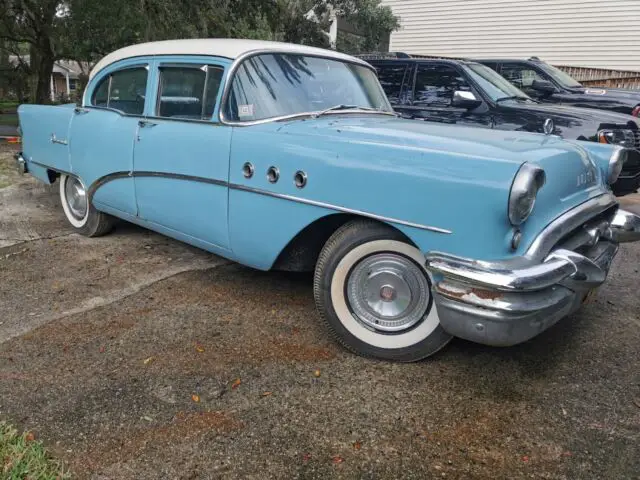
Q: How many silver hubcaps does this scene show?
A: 2